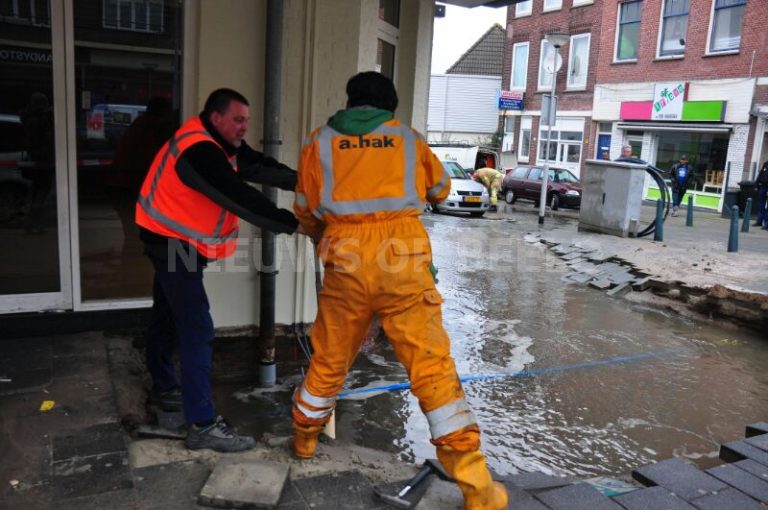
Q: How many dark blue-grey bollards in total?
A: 4